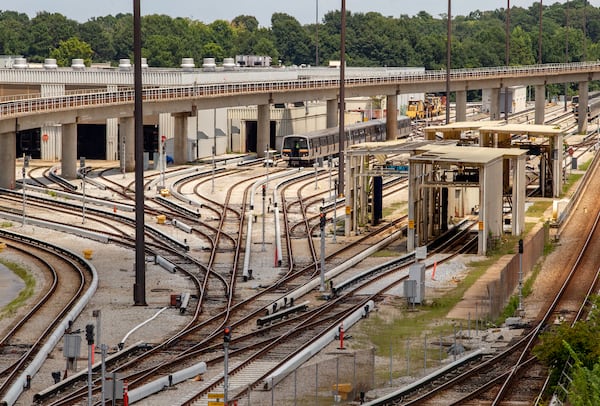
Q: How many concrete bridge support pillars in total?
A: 11